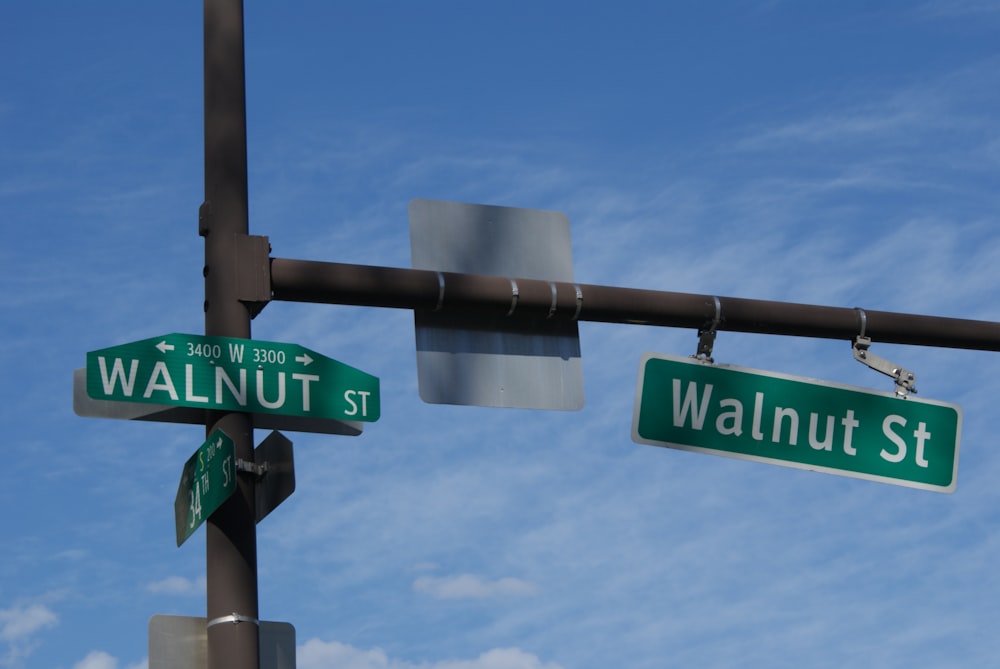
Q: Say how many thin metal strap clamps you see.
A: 7